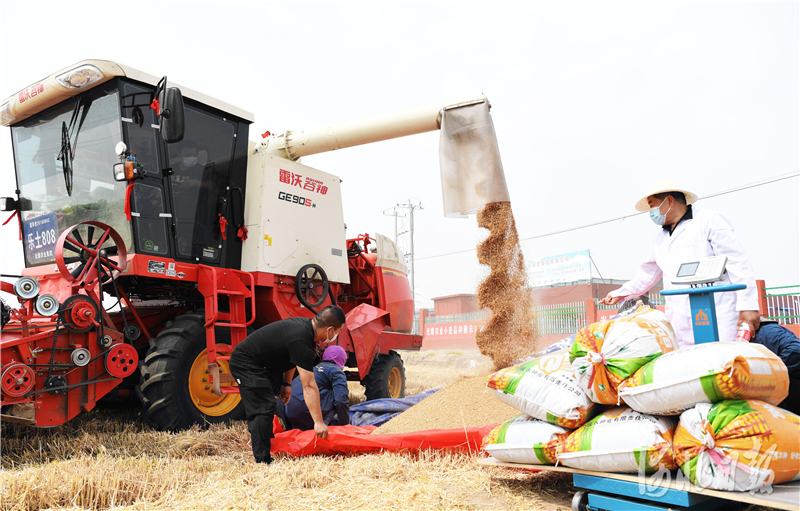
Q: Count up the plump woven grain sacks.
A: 6